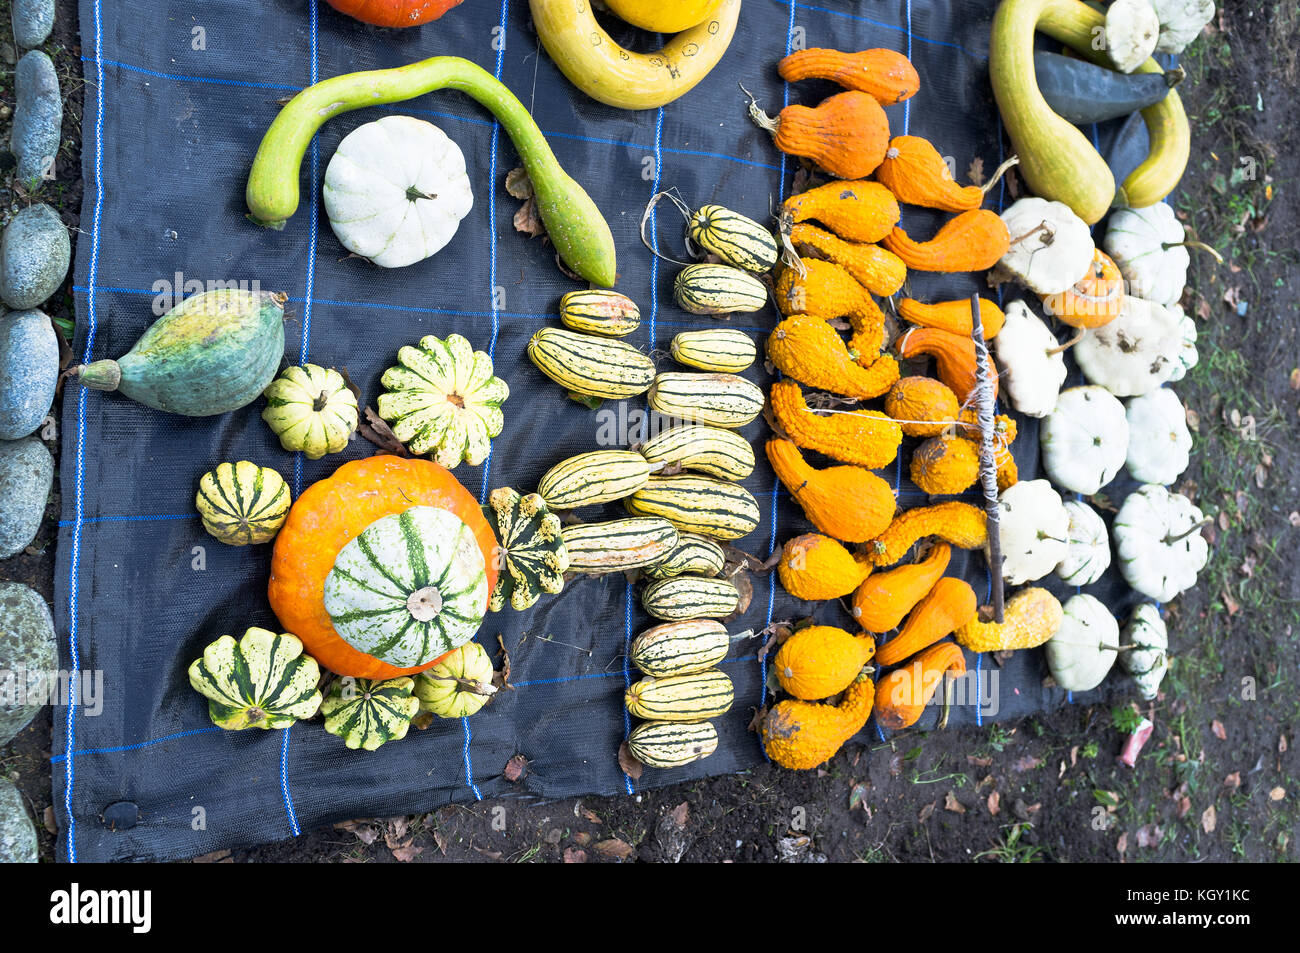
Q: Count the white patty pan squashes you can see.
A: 15